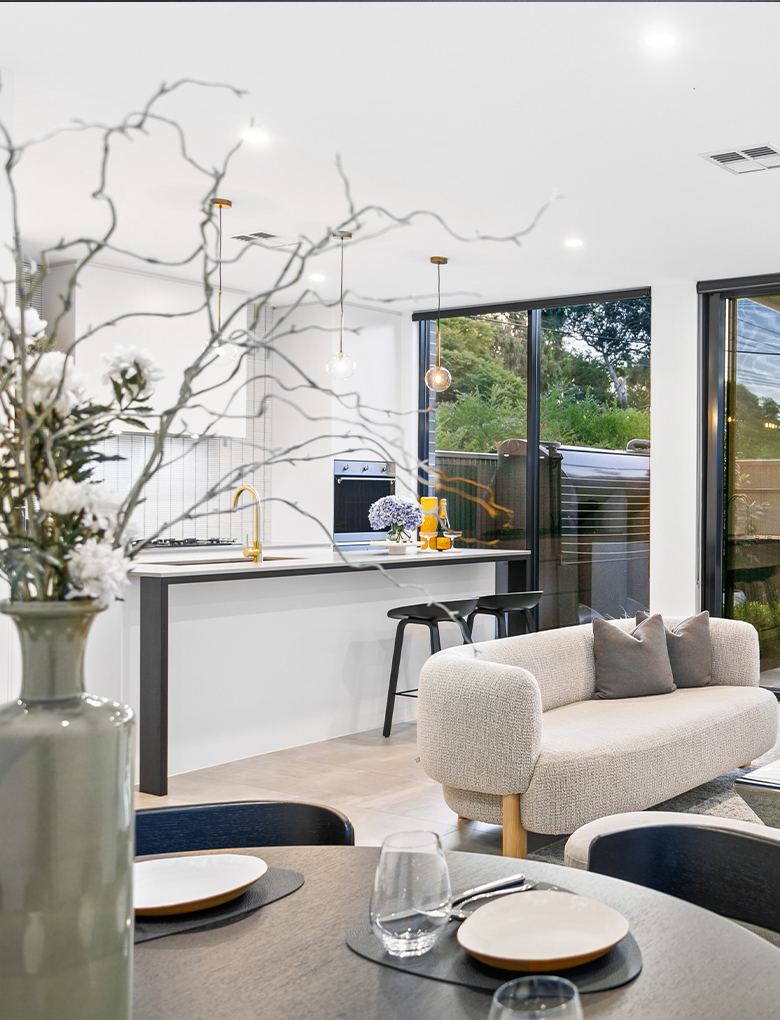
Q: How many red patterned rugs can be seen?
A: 0